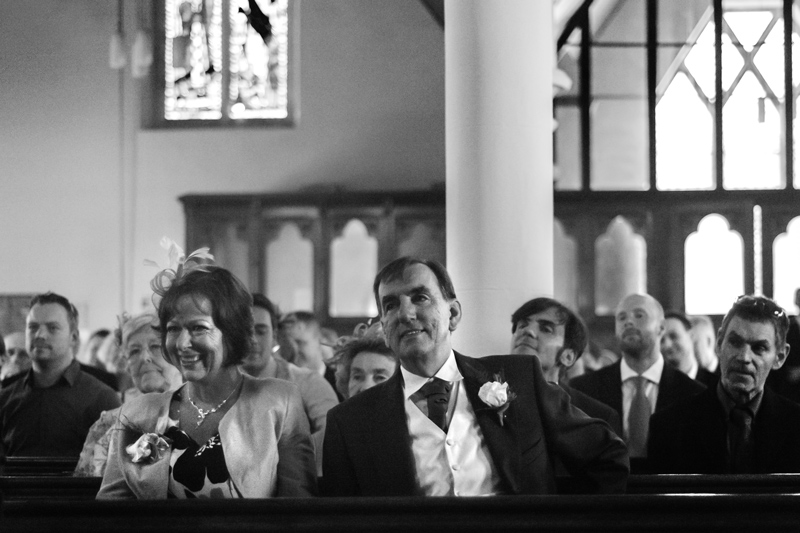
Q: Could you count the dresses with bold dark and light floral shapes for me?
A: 1